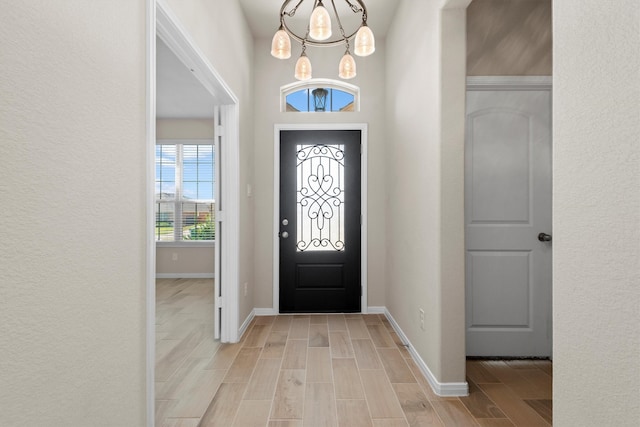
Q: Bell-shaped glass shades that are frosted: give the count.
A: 5